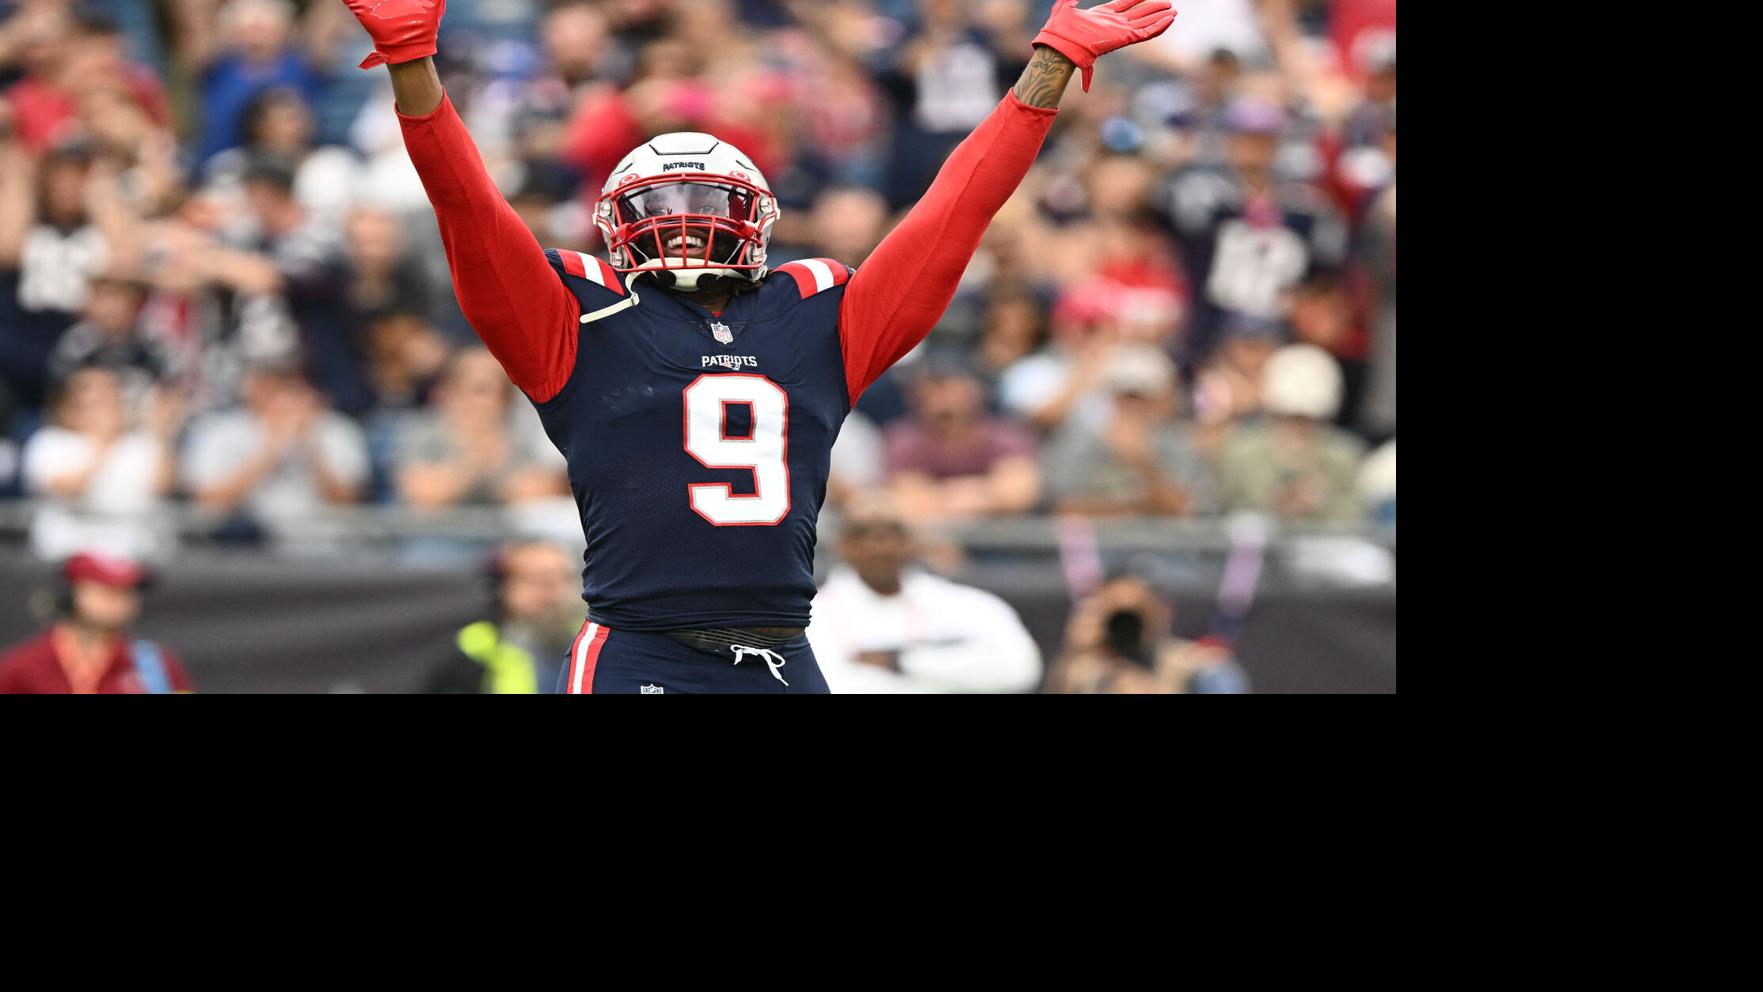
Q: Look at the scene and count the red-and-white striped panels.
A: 3